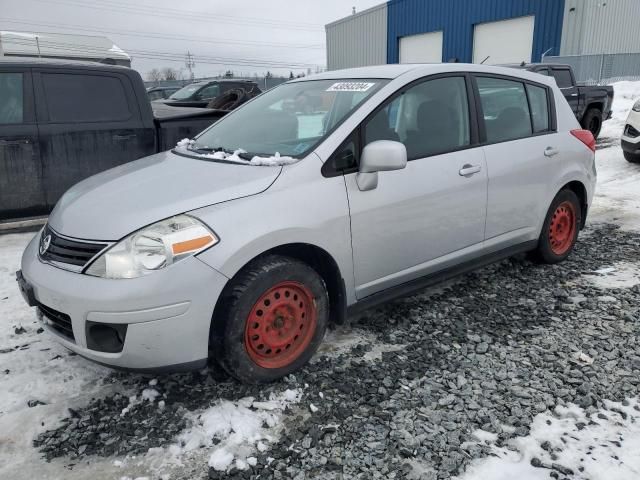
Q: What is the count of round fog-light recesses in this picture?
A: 1